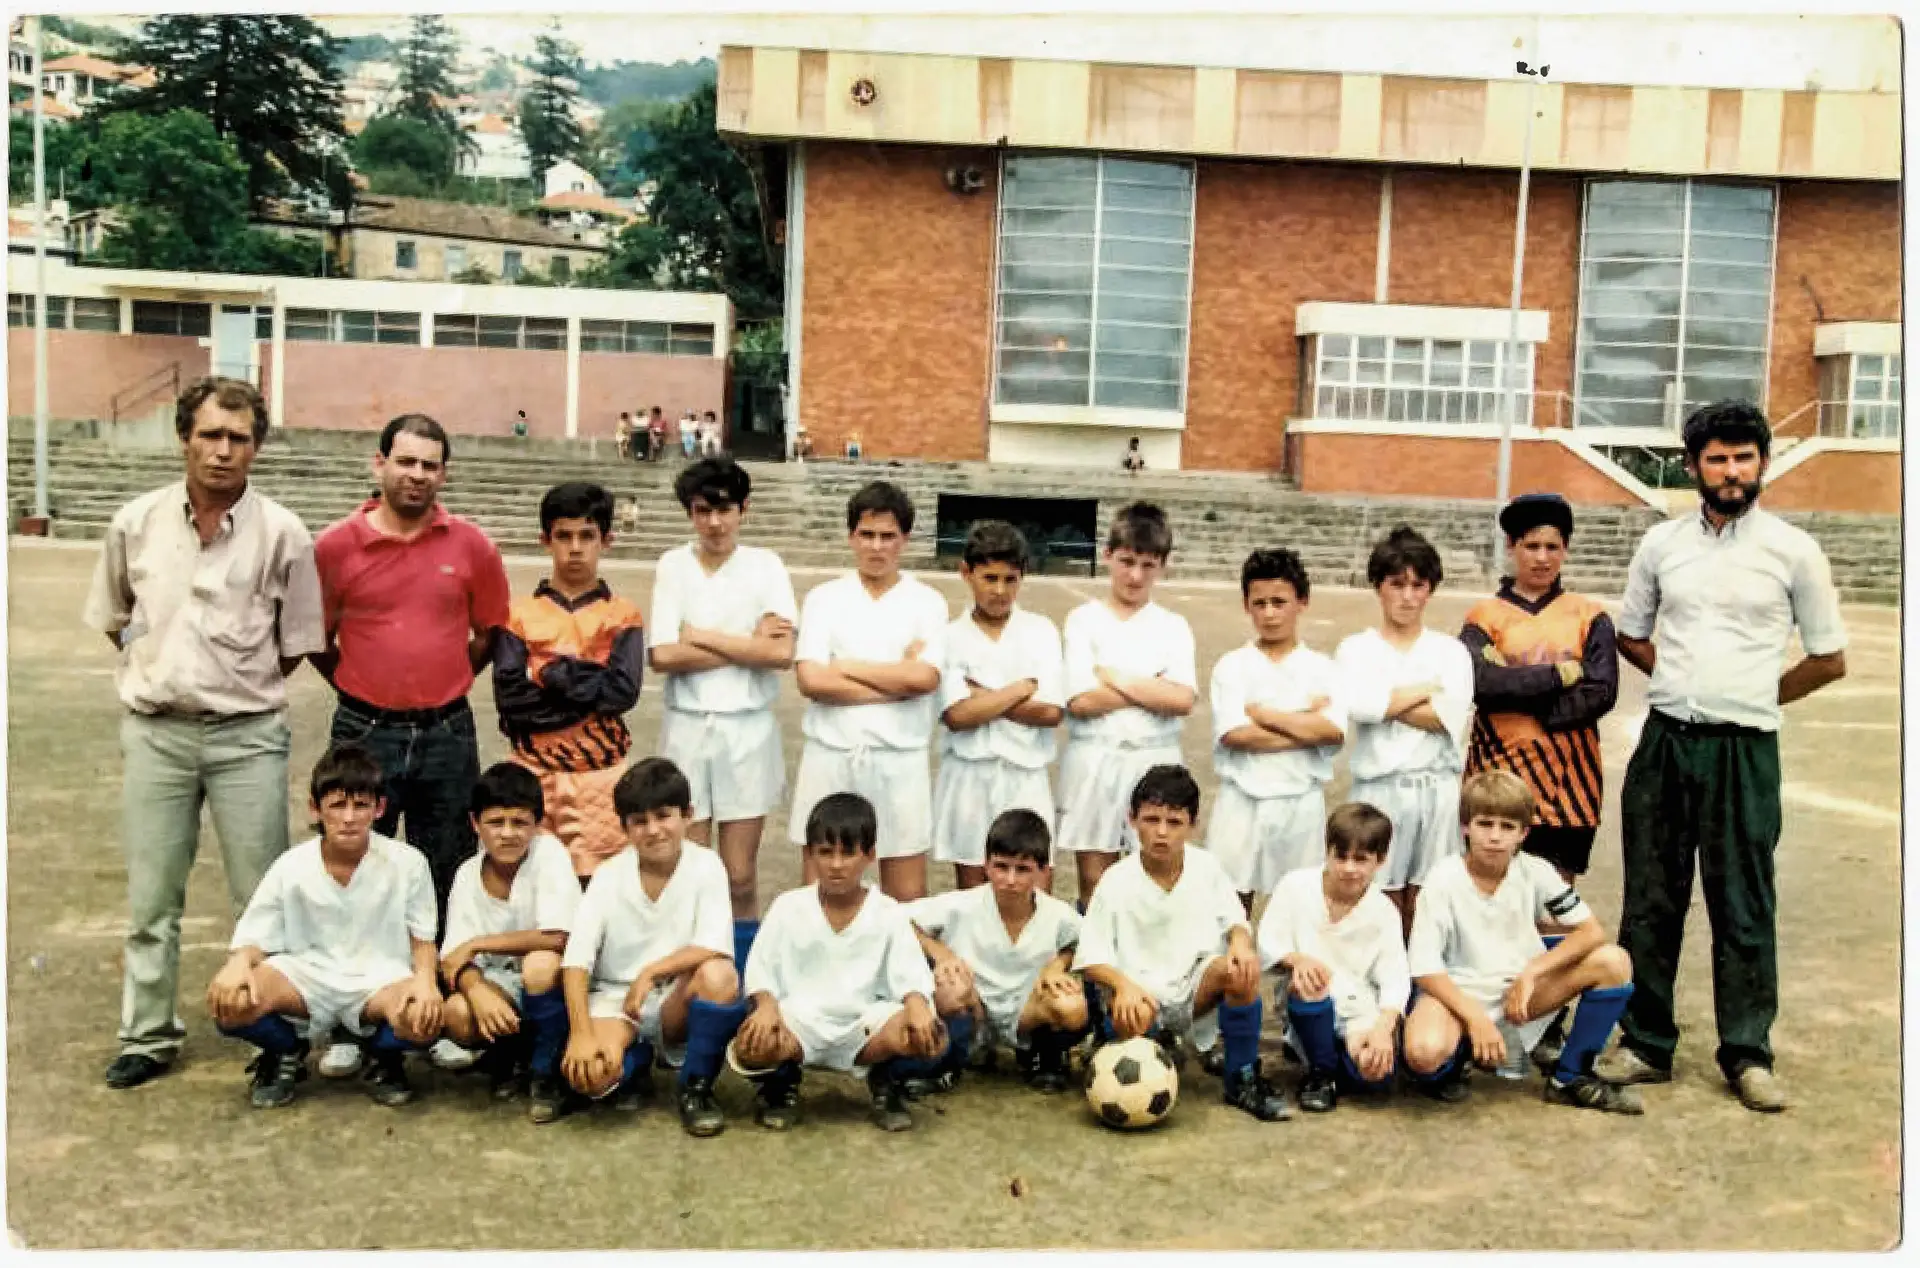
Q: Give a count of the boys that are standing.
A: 8